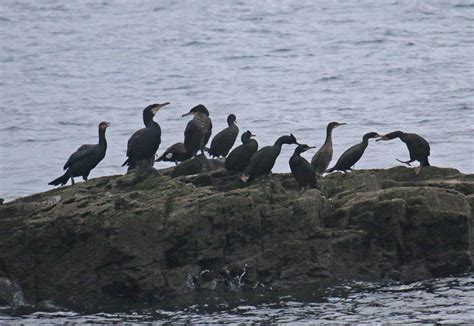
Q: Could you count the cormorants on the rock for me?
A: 11